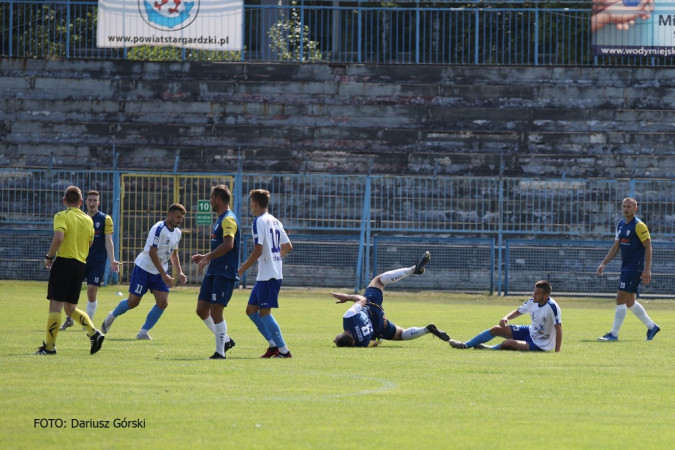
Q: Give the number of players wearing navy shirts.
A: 4